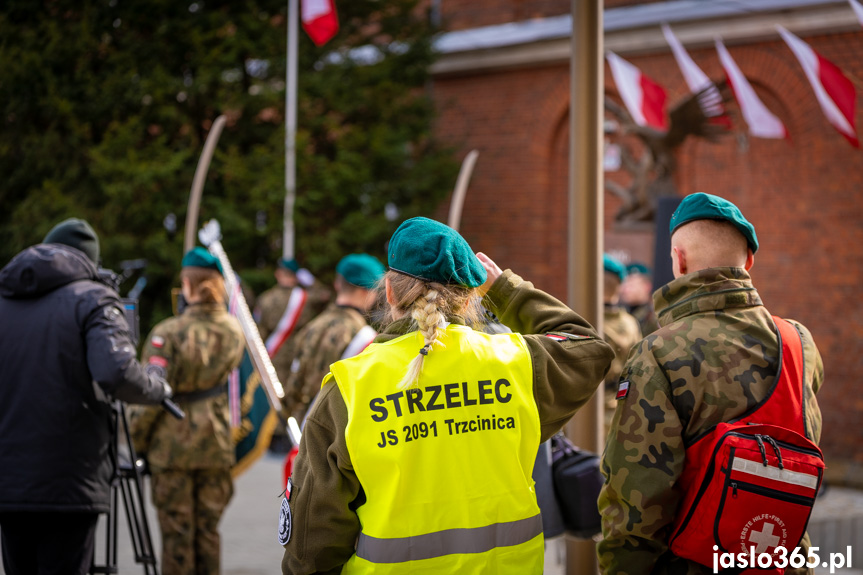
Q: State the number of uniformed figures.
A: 7